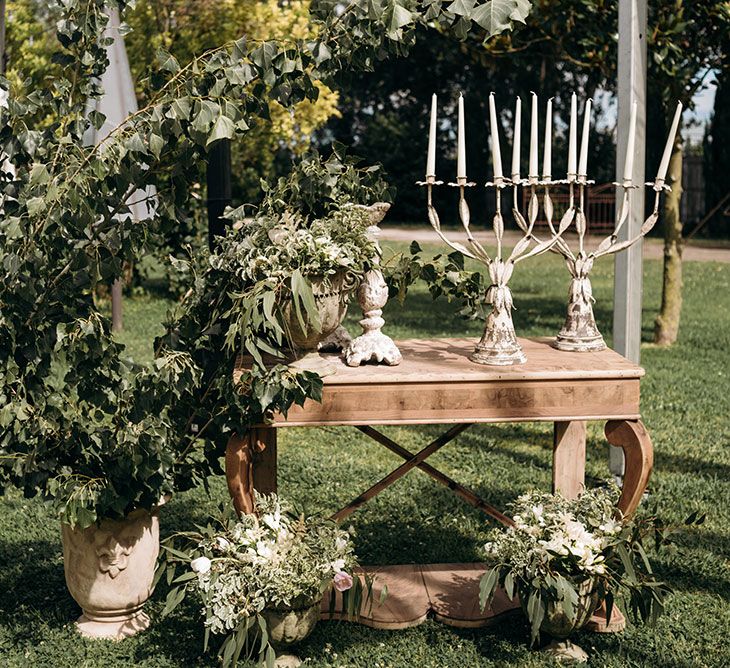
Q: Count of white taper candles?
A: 10